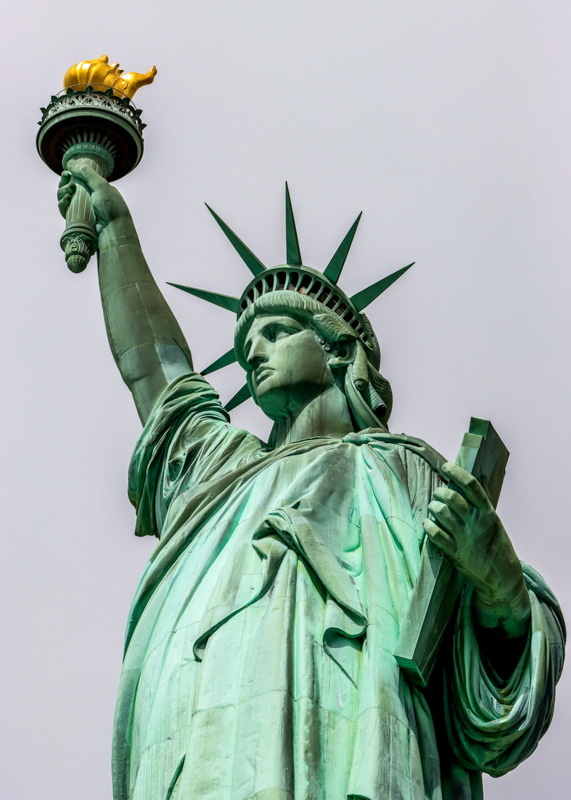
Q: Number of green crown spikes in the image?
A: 7